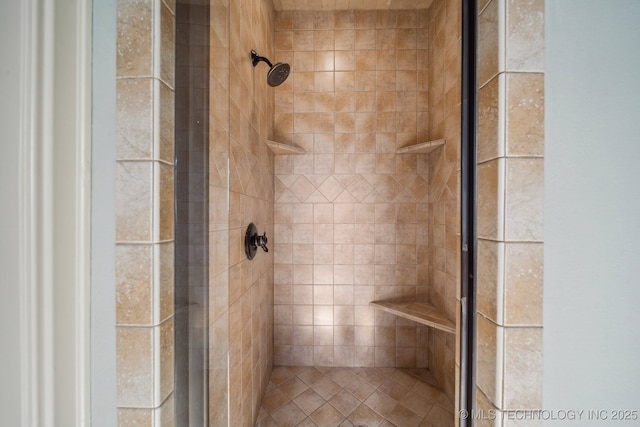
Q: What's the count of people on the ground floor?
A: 0